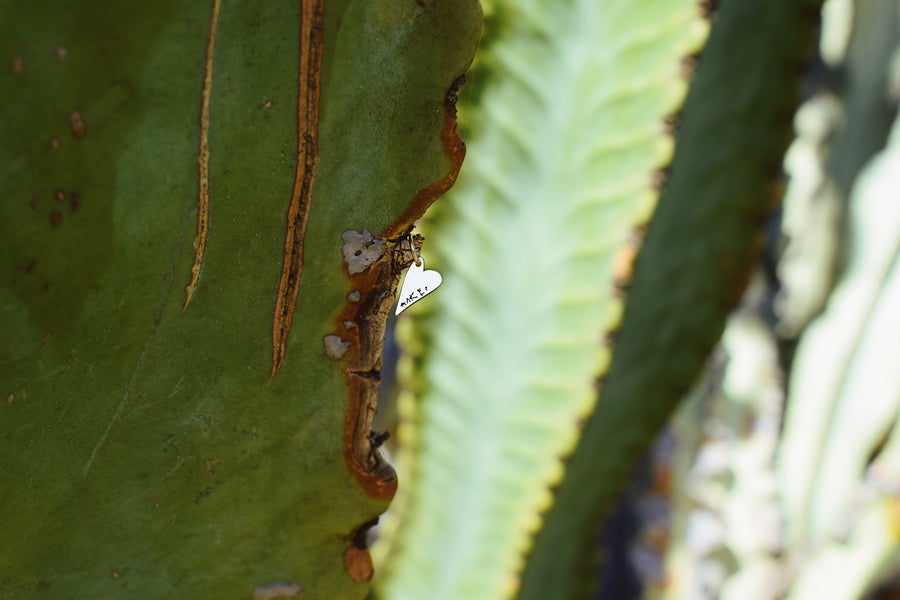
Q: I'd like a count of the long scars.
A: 2